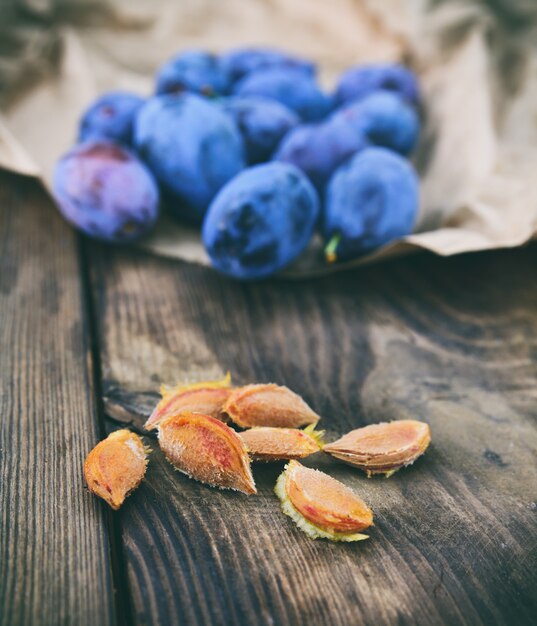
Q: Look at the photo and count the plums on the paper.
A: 12